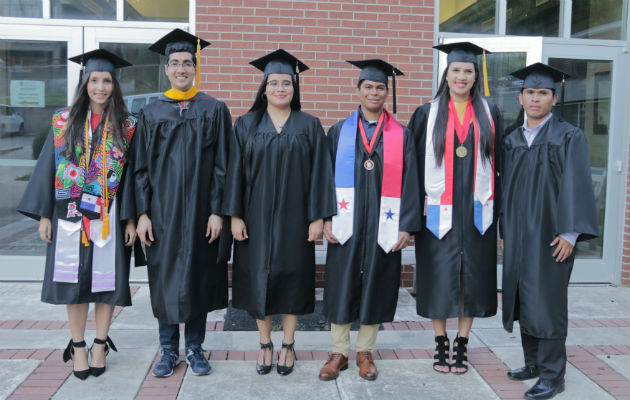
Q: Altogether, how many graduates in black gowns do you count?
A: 6